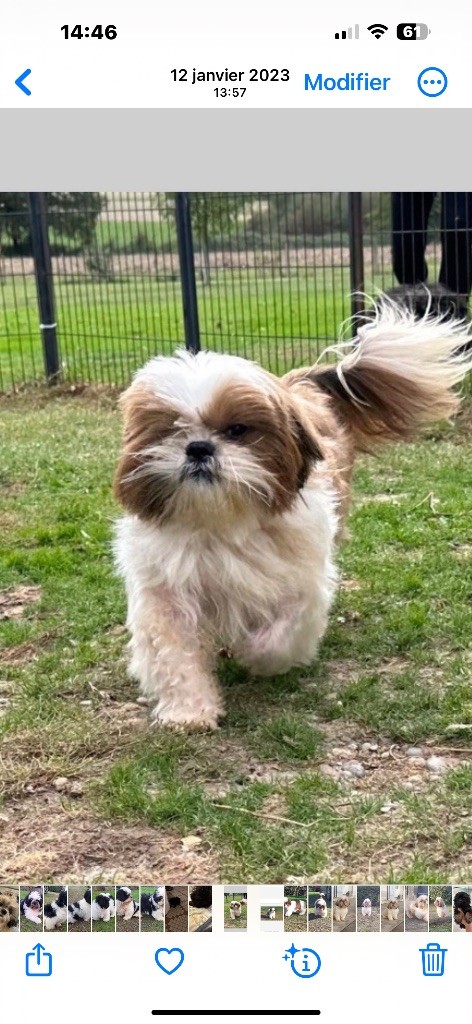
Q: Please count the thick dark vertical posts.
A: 3